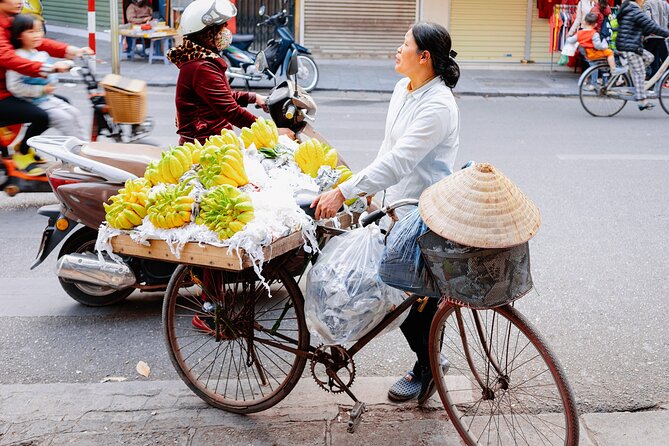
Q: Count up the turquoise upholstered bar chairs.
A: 0